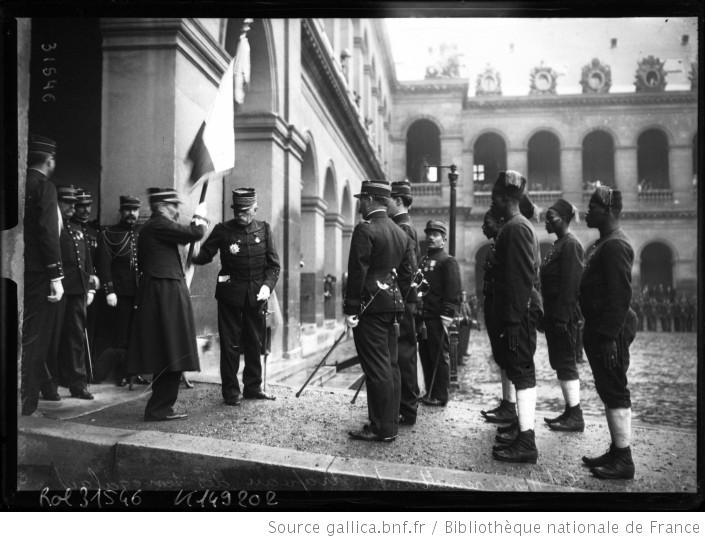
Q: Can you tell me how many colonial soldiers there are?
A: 5